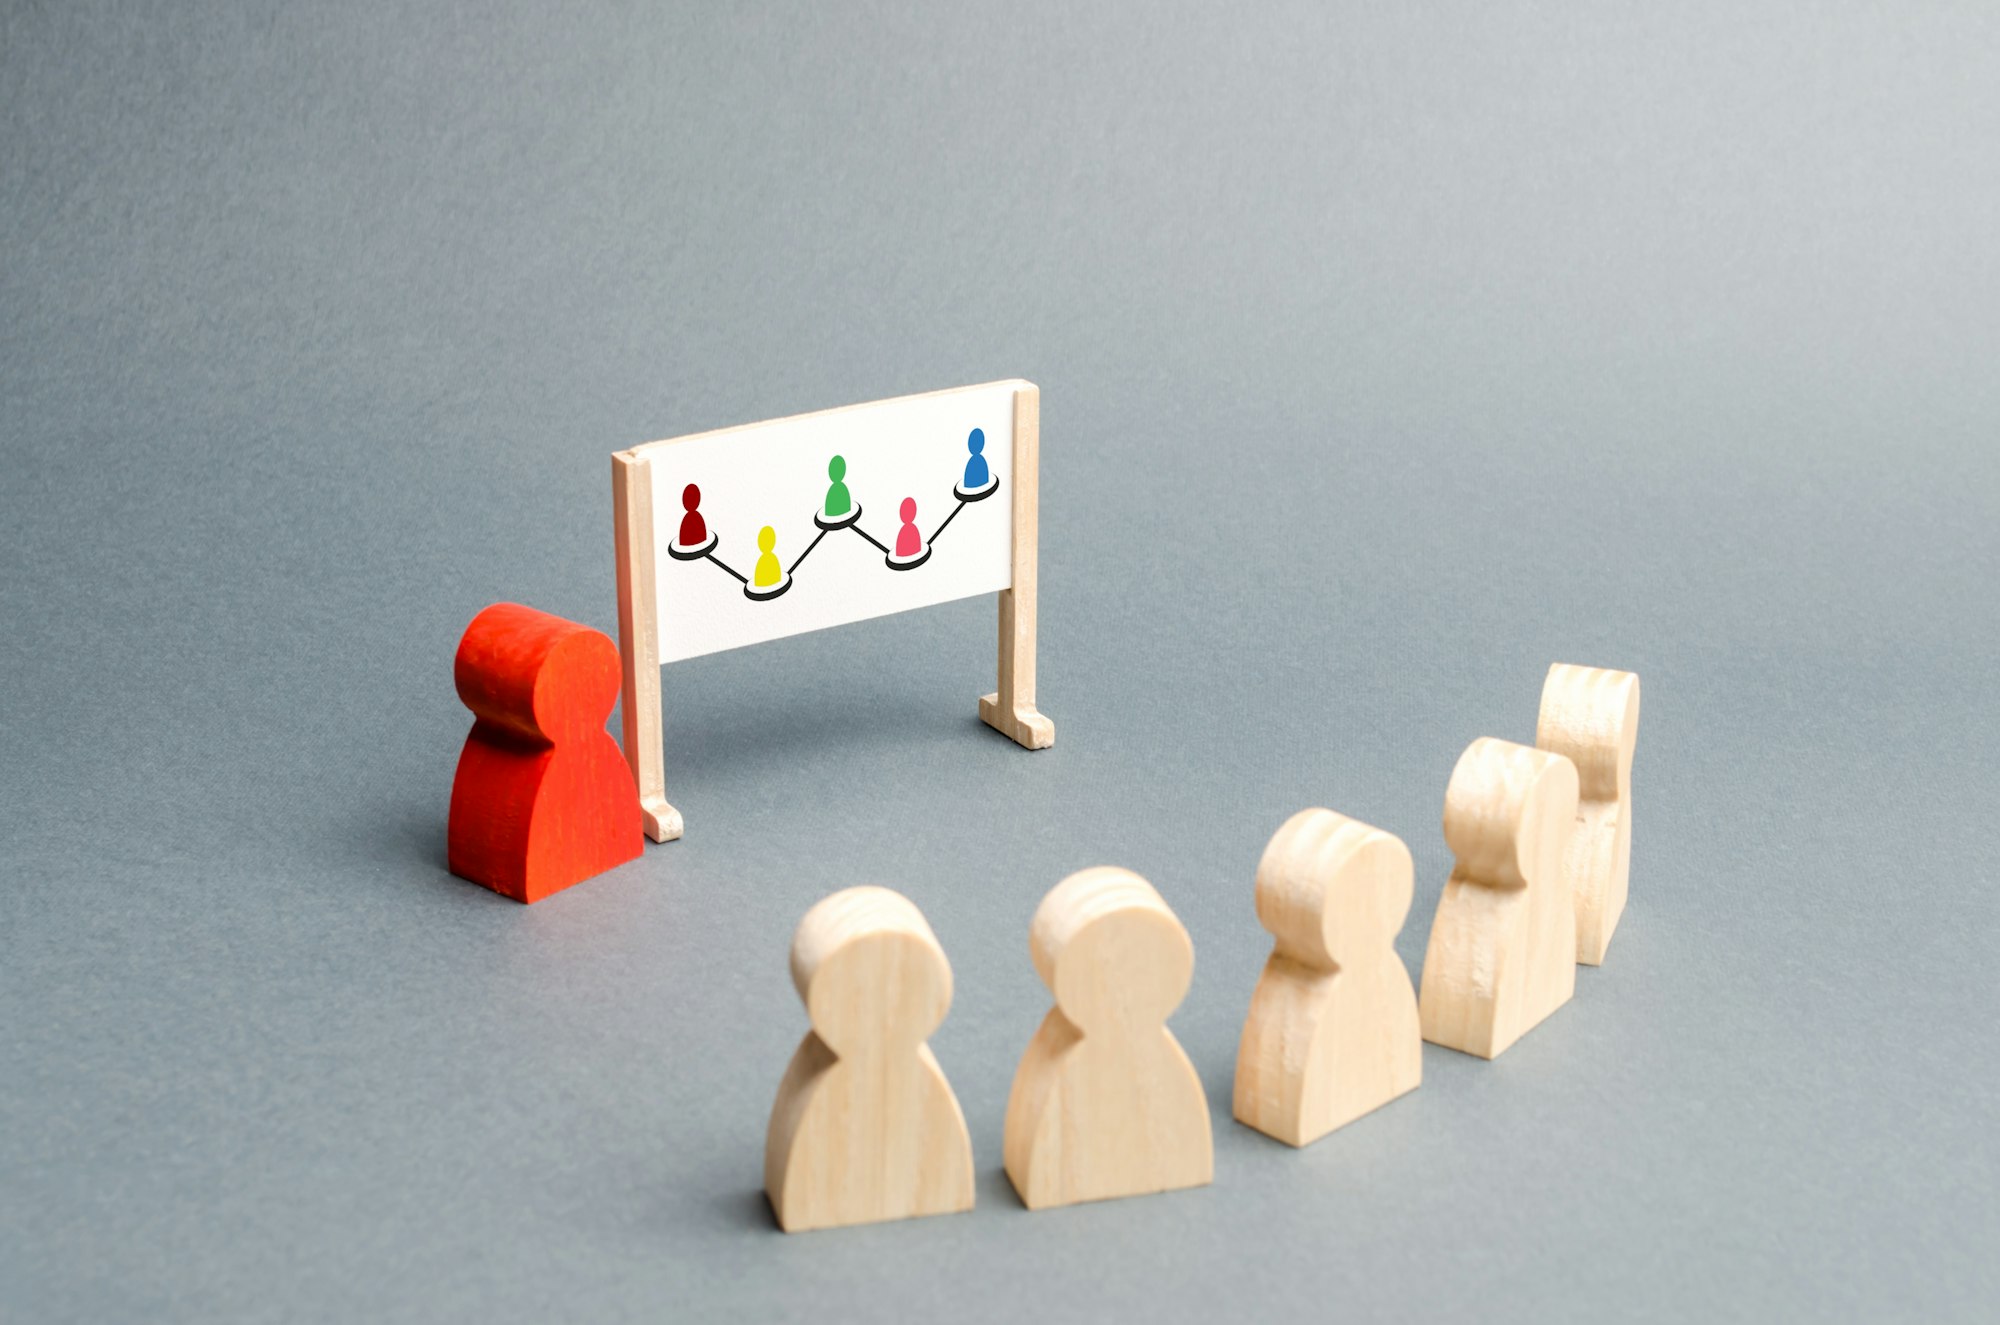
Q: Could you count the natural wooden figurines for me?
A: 5